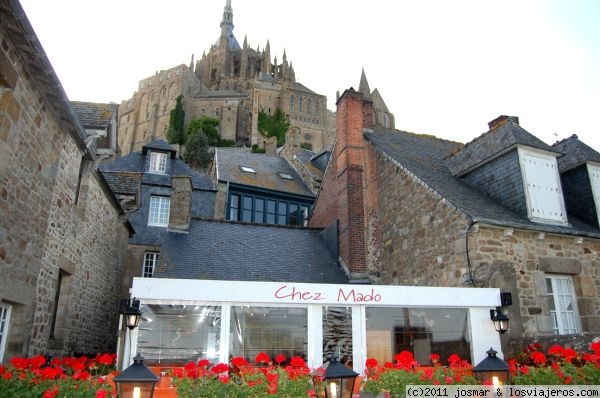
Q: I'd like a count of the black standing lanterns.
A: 3